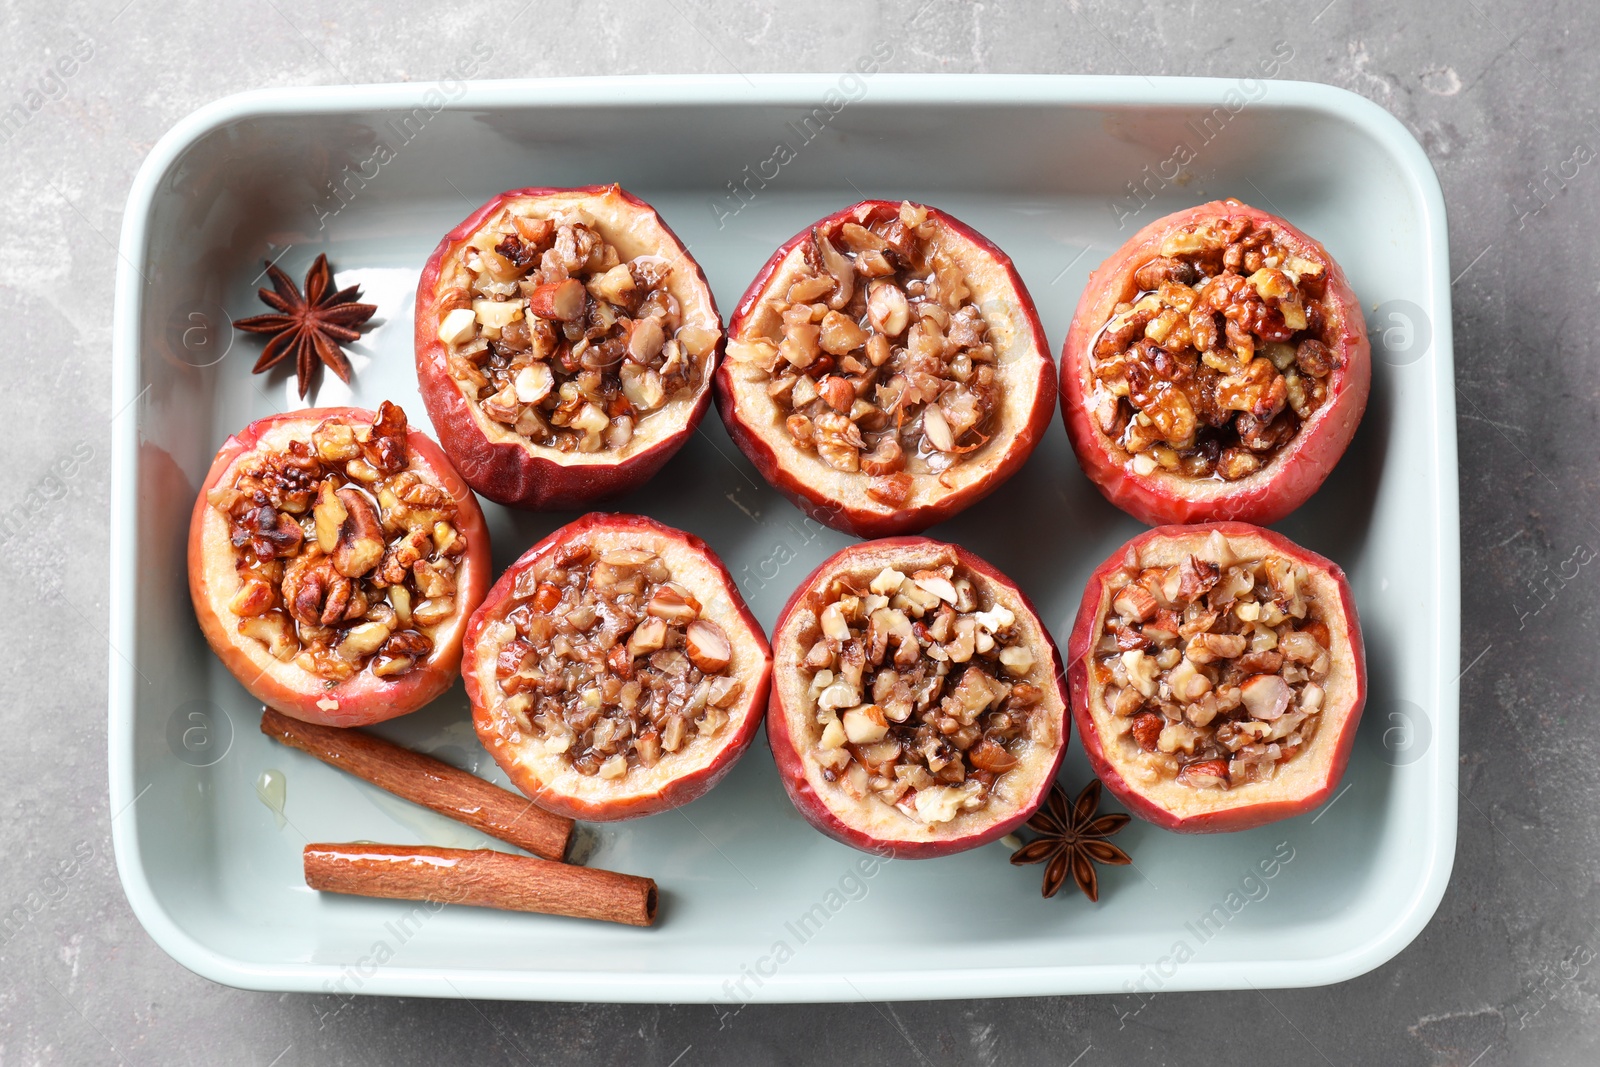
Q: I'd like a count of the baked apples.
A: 7